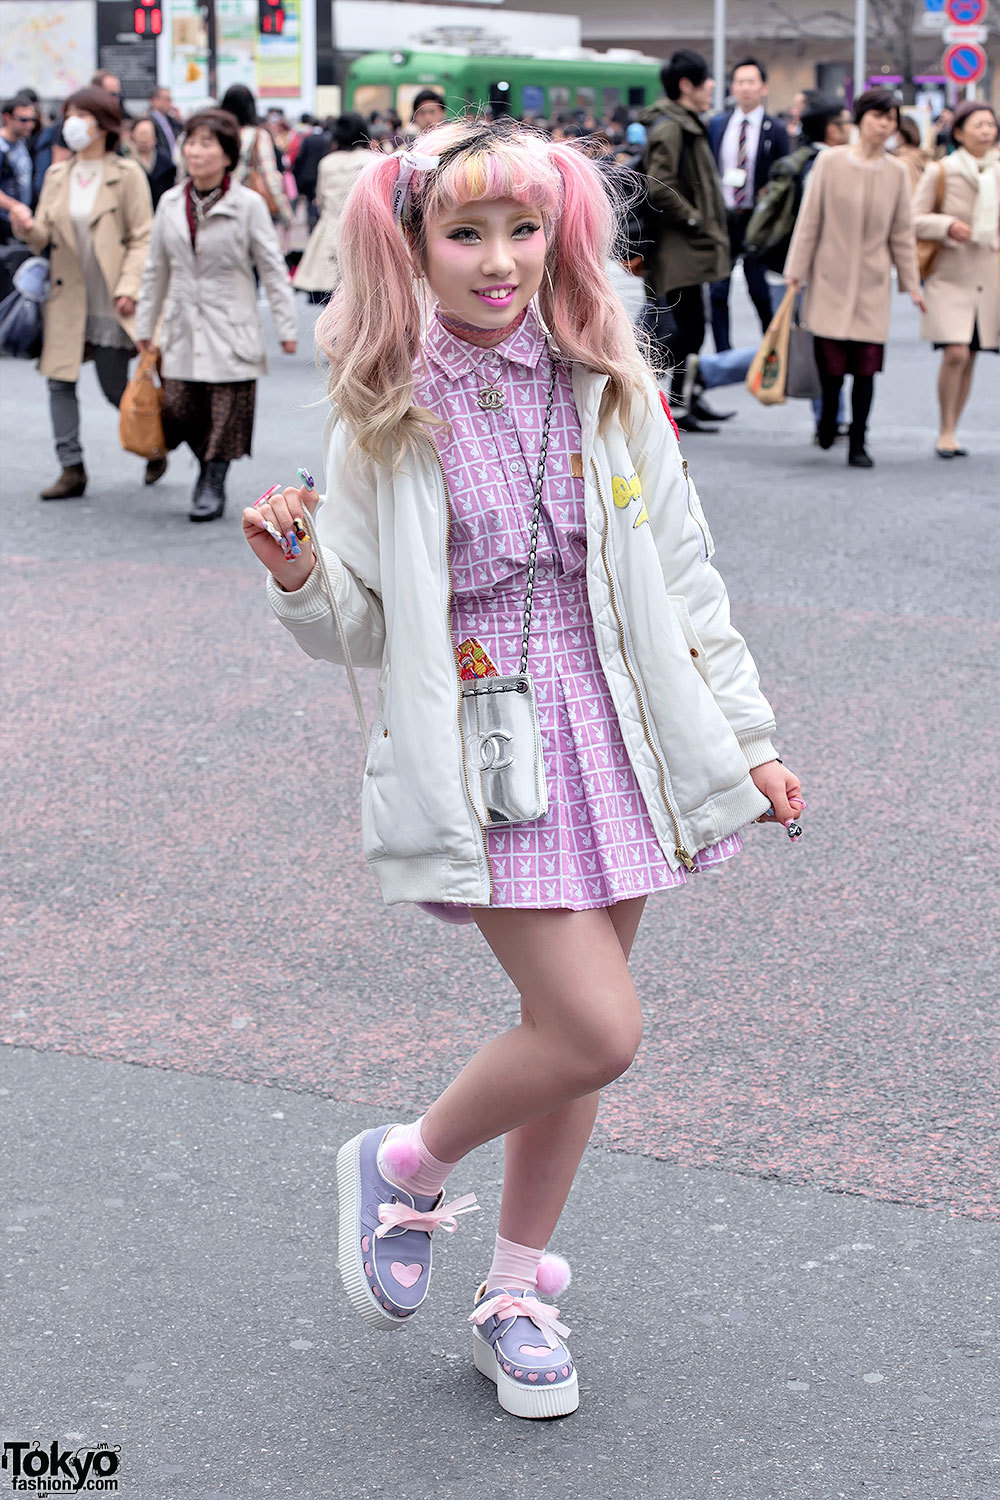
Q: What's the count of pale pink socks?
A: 2